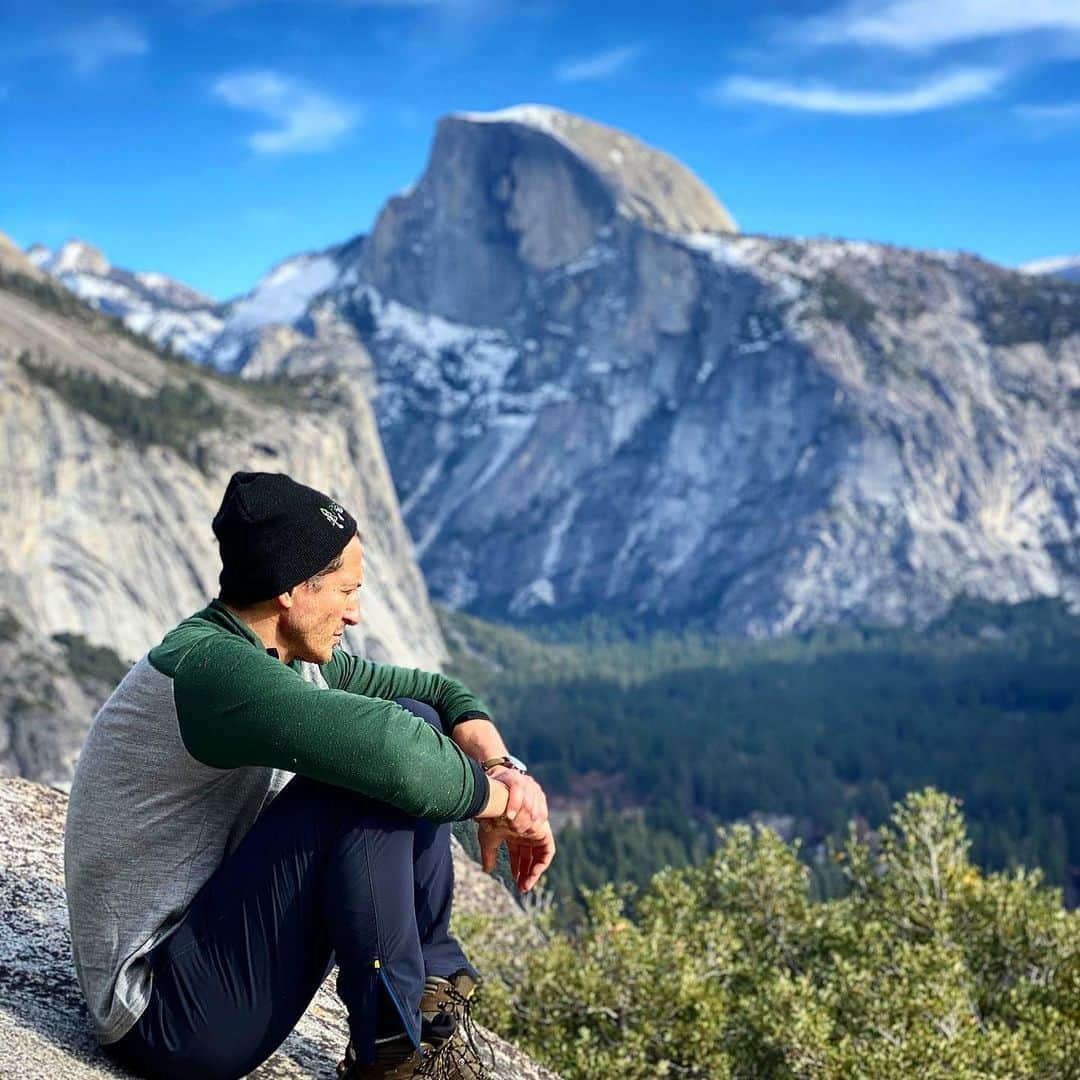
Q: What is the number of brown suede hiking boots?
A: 2